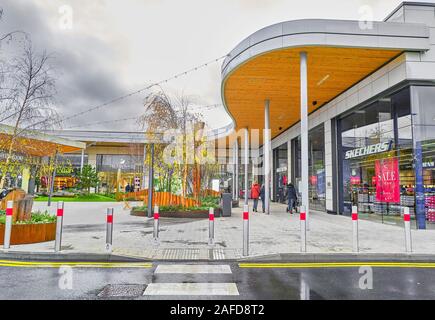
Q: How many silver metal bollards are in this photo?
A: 9